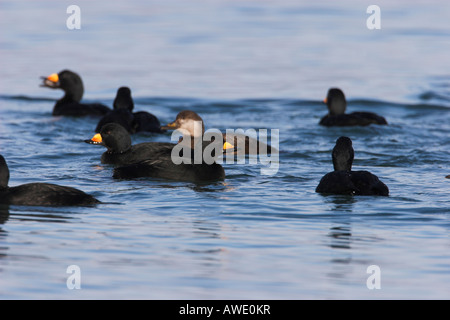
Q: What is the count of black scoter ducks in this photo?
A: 8